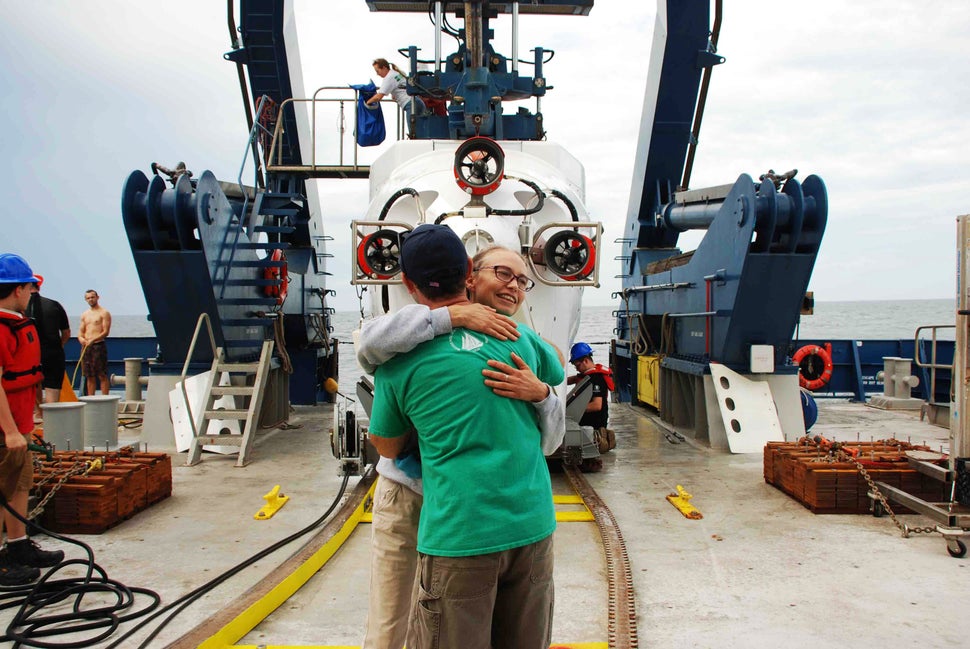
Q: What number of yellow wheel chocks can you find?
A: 2